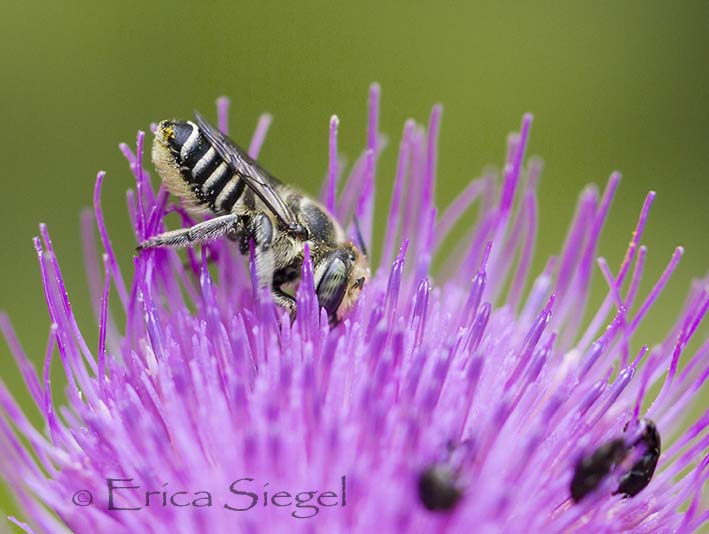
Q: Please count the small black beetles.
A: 3